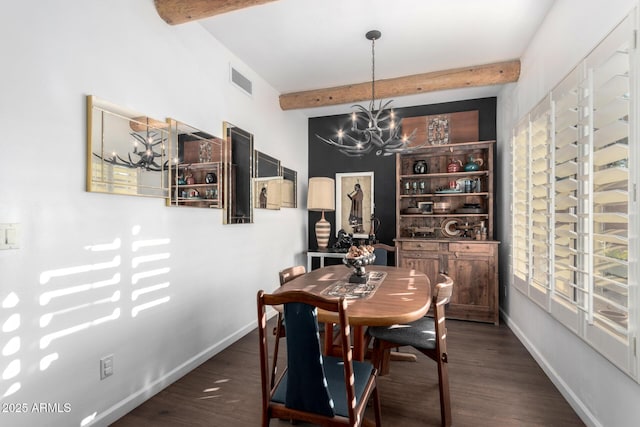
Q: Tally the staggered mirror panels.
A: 5